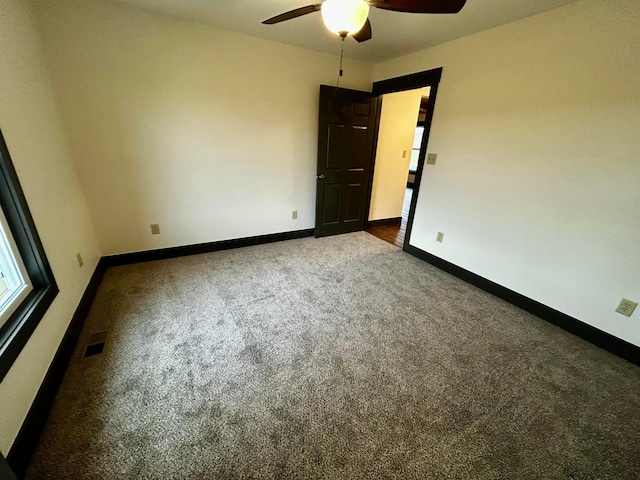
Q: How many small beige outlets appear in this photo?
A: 5